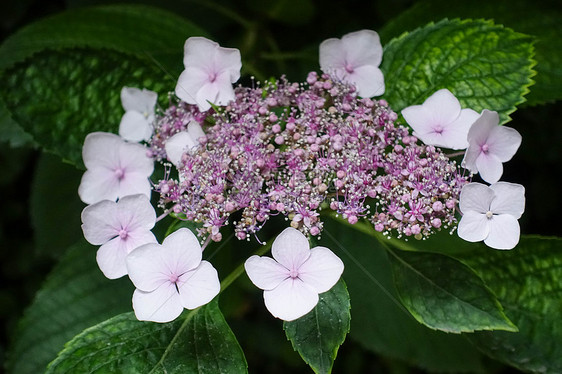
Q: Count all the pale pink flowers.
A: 11